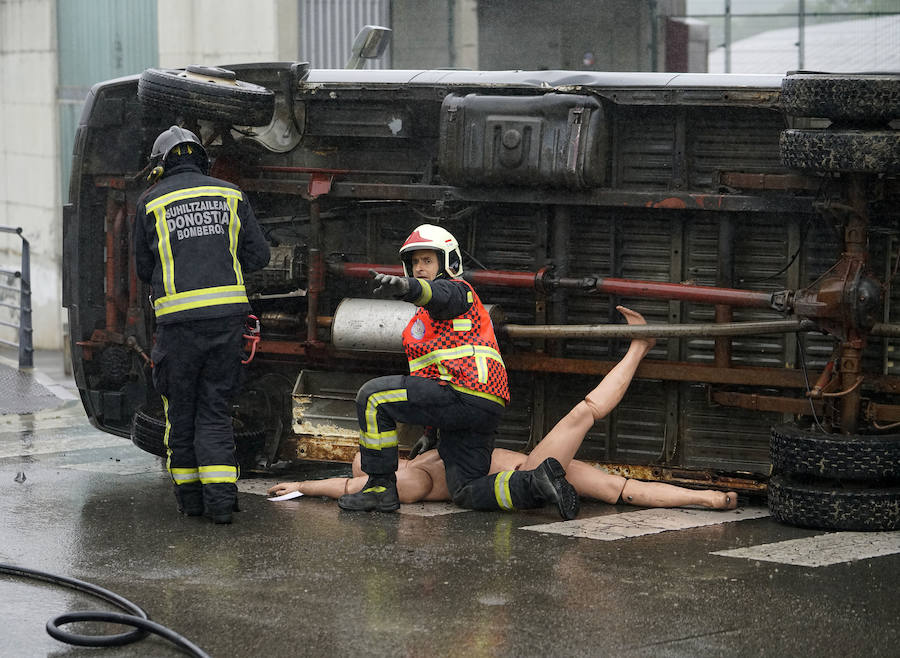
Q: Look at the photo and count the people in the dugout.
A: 0